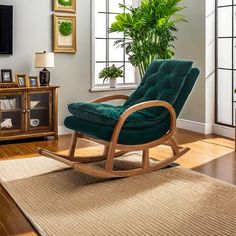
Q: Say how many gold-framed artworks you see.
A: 2